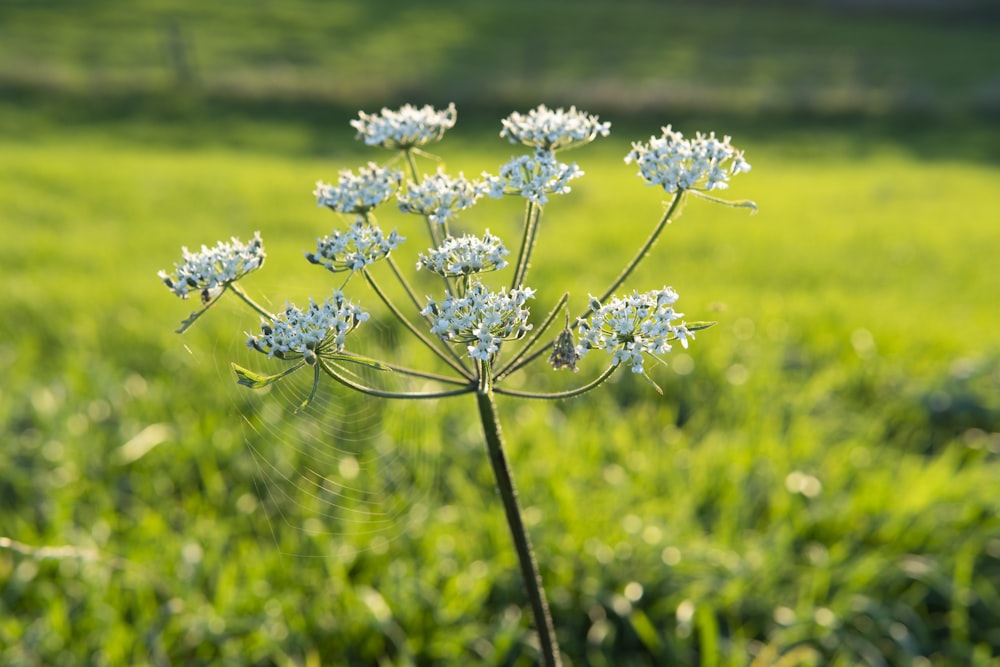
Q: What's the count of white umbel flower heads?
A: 12